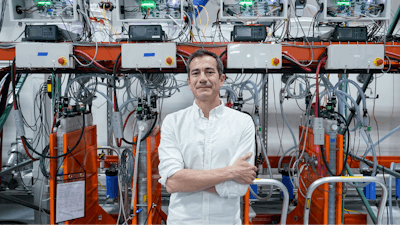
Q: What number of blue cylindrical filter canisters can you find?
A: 5